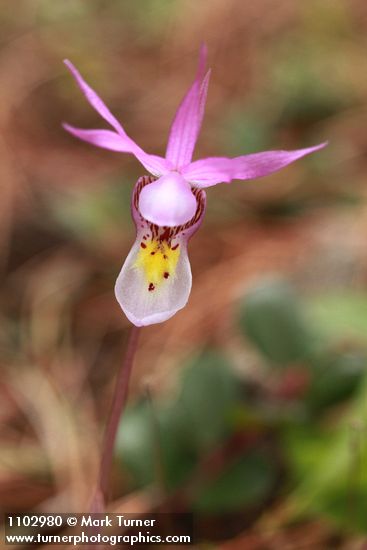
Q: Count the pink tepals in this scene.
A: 5